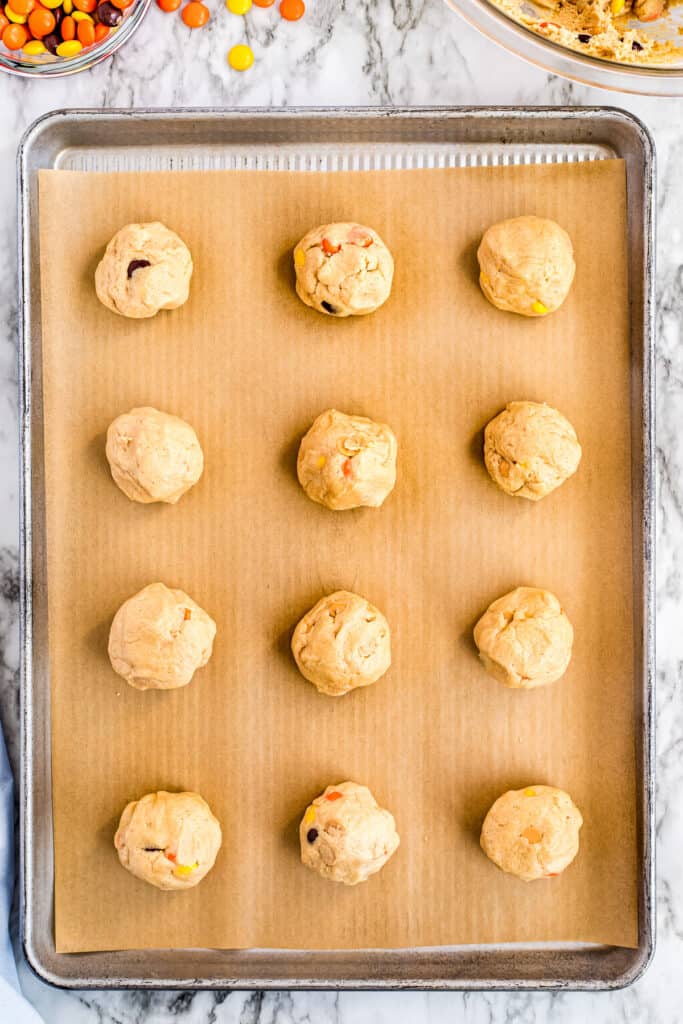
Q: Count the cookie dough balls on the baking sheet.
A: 12